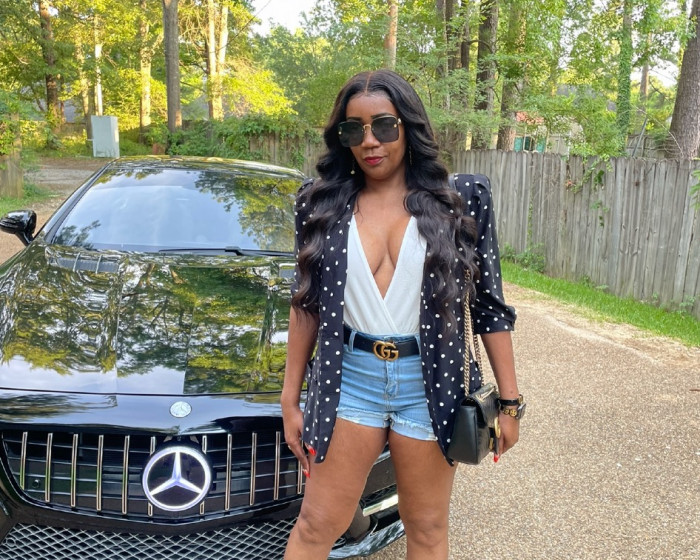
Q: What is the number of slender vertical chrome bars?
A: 11